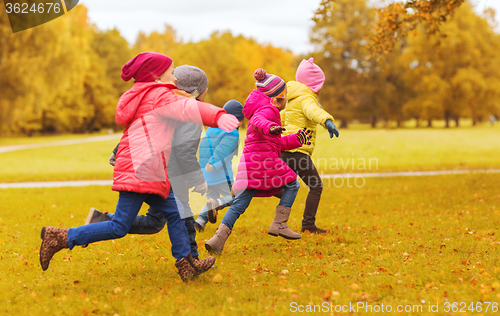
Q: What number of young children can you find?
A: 5